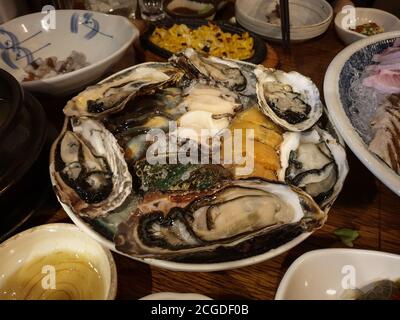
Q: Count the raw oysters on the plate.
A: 6